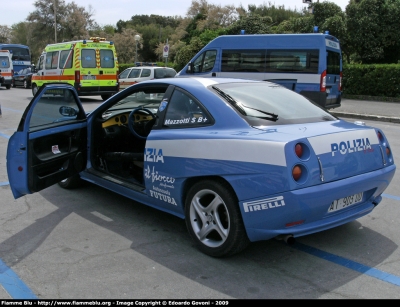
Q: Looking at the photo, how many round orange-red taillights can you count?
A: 4